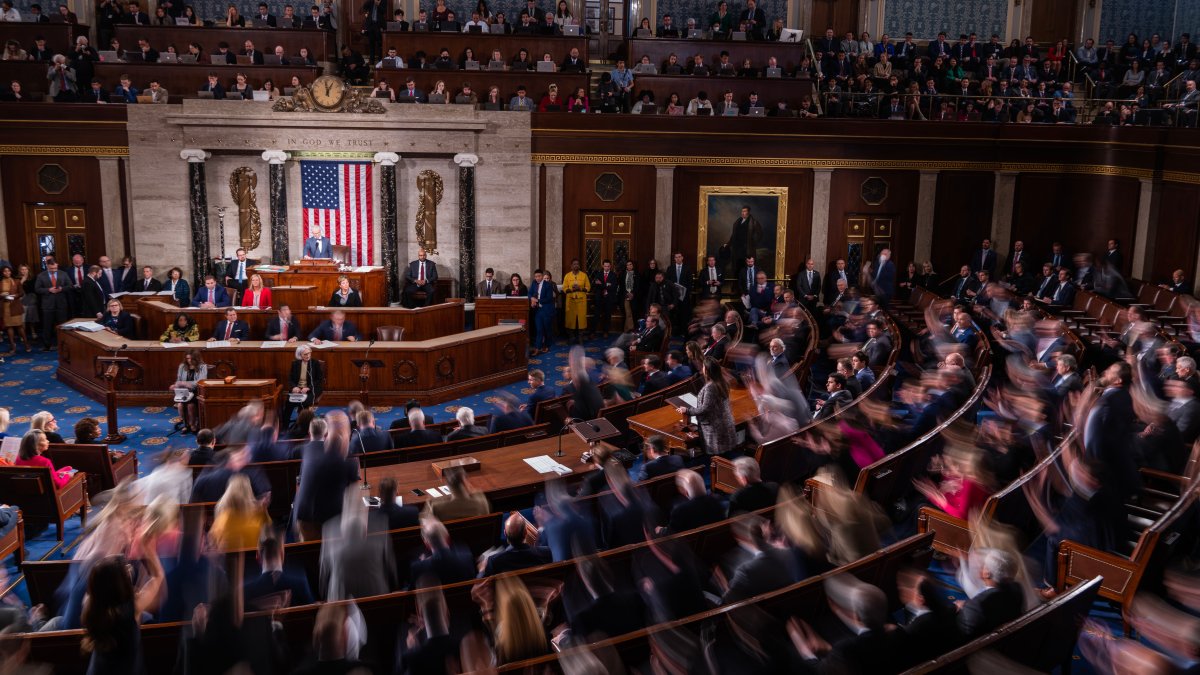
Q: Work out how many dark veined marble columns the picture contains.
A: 4